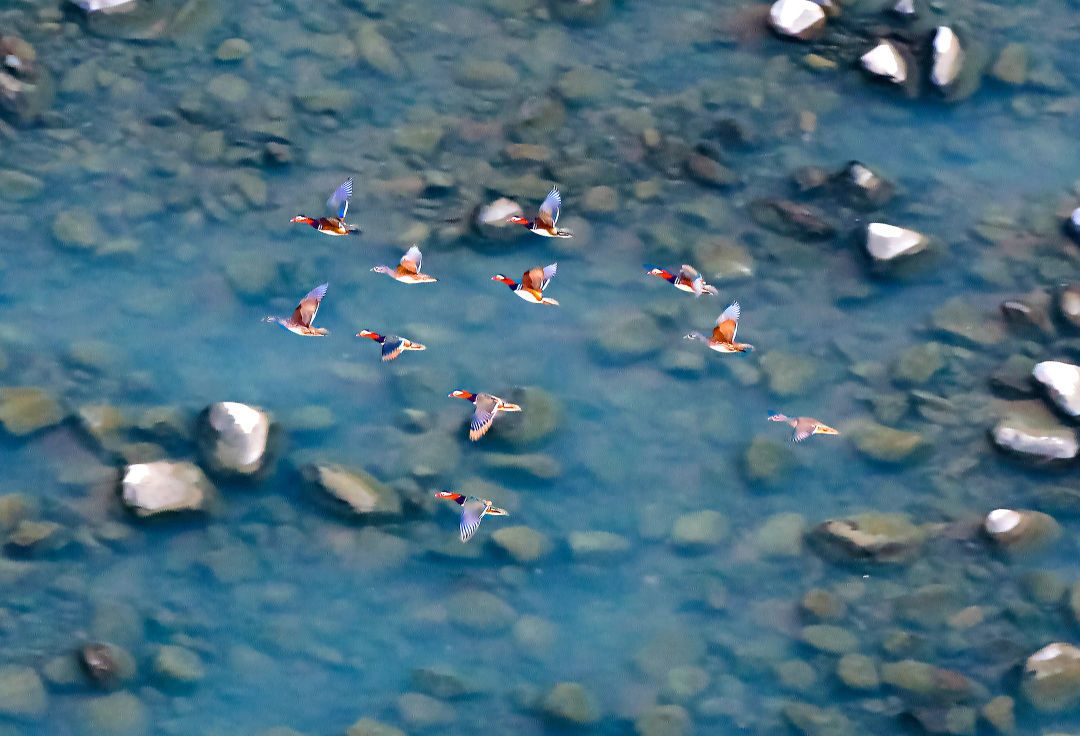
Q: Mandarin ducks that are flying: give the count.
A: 11